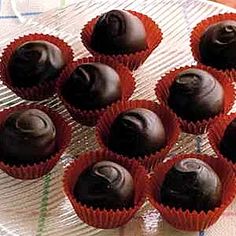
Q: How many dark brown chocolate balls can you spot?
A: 10